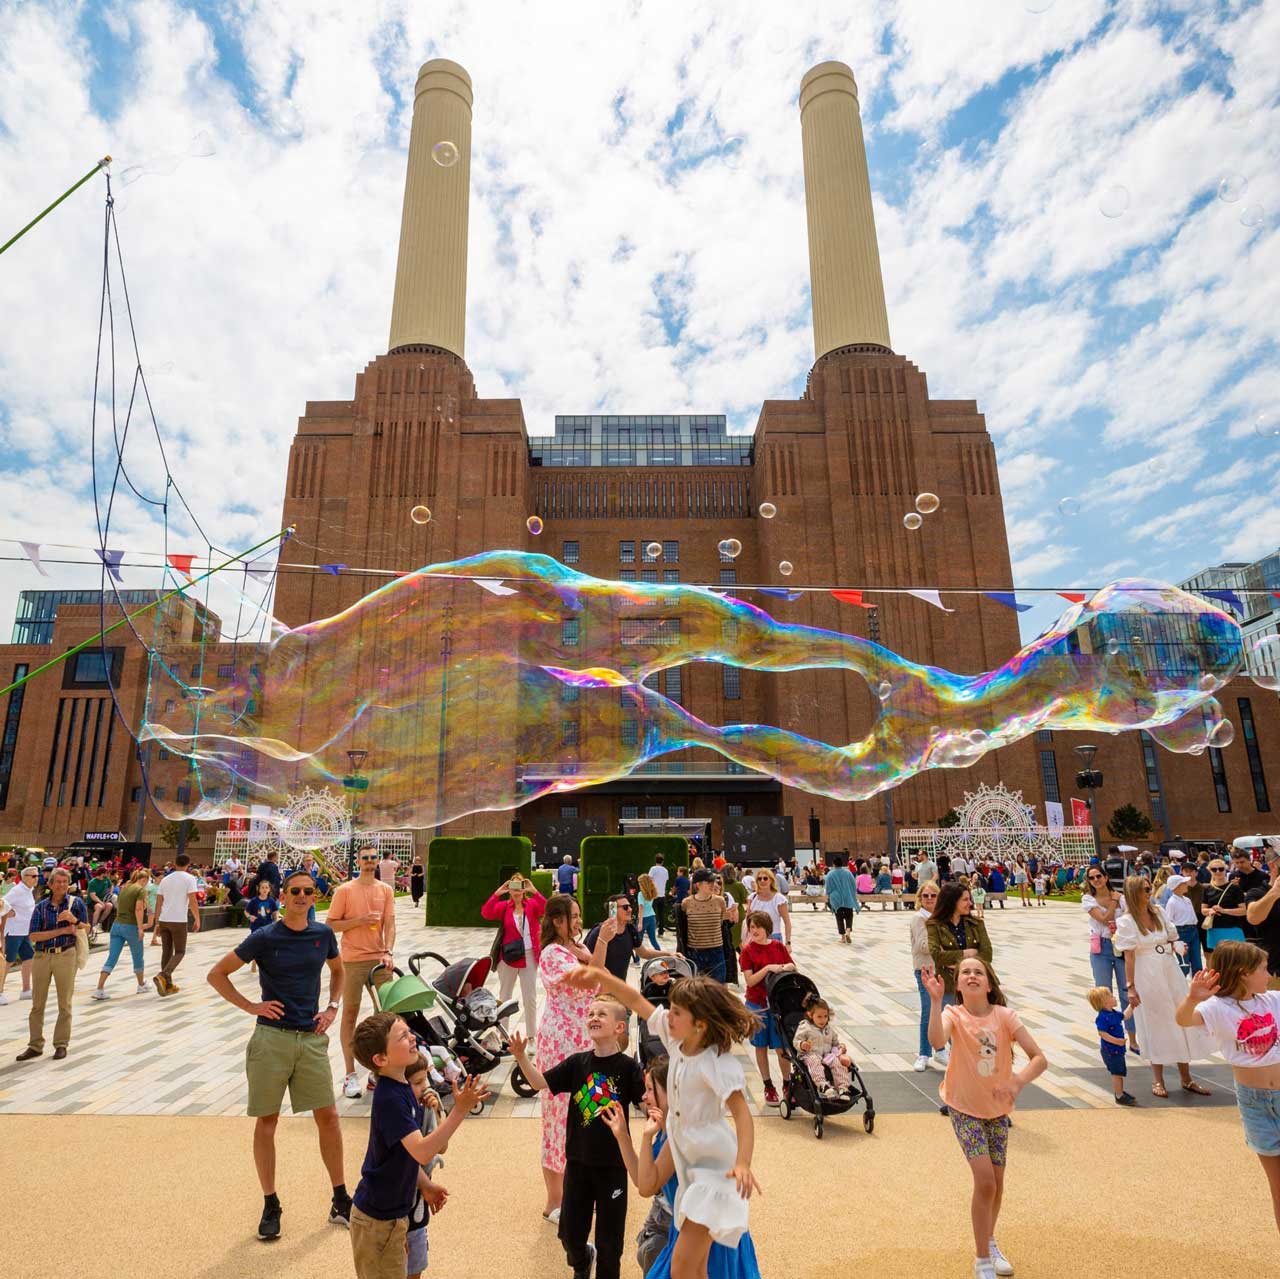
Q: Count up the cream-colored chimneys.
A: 2